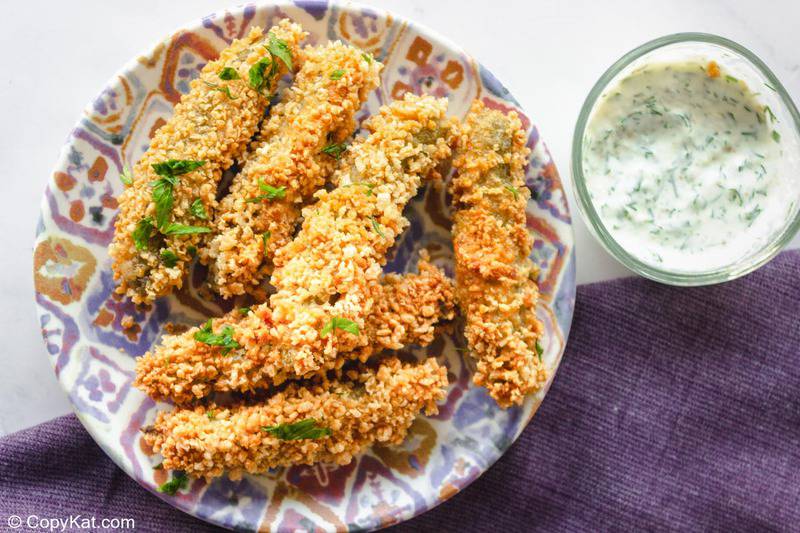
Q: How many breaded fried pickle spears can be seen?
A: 6